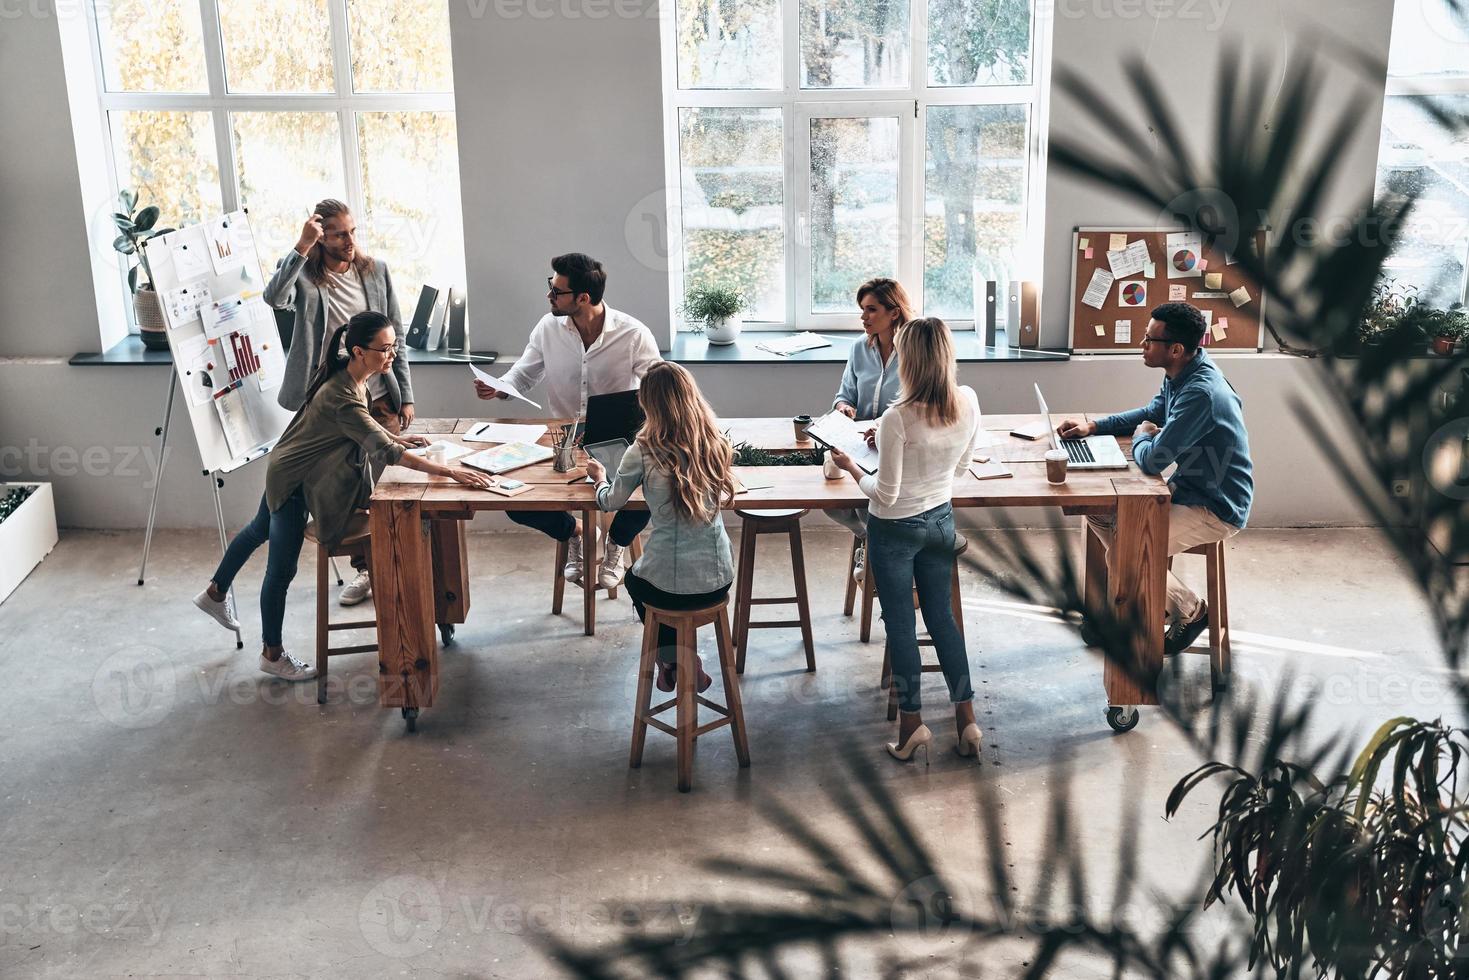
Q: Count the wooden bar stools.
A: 7